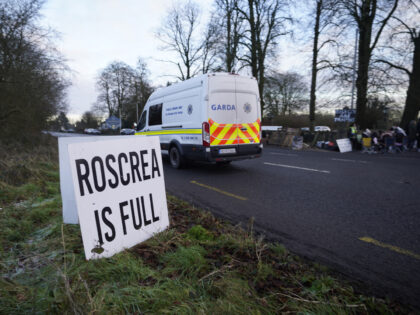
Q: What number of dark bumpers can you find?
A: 1